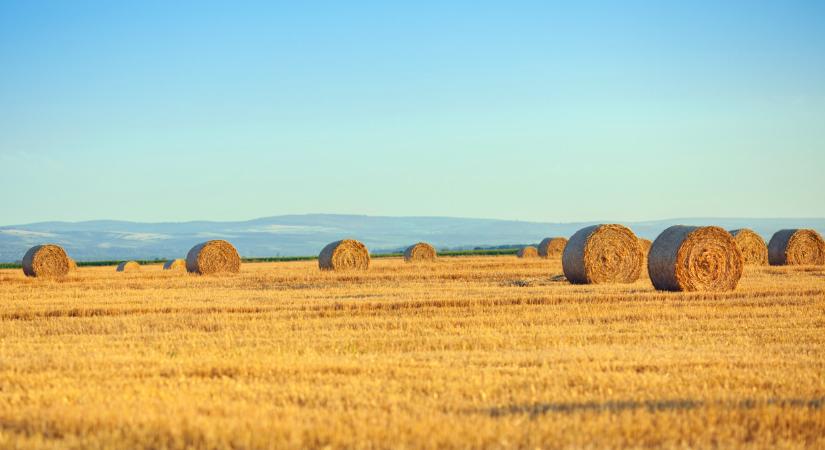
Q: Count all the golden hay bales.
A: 14